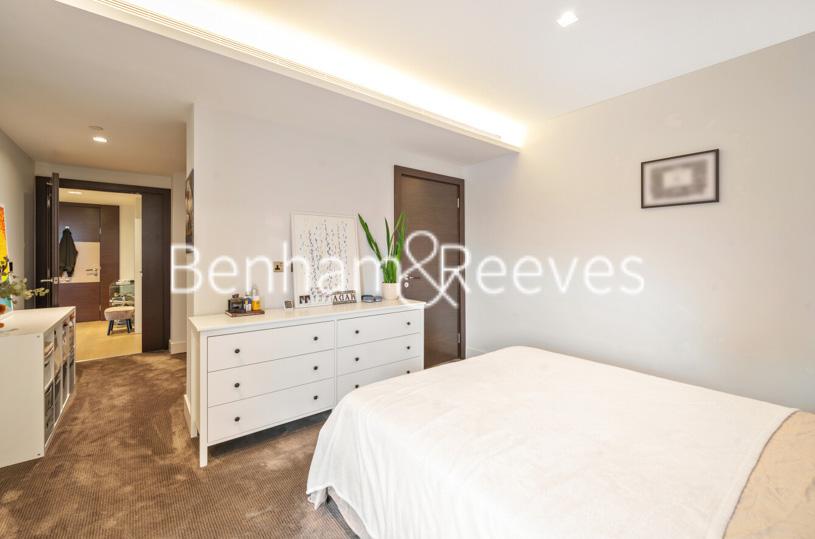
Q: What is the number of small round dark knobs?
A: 12